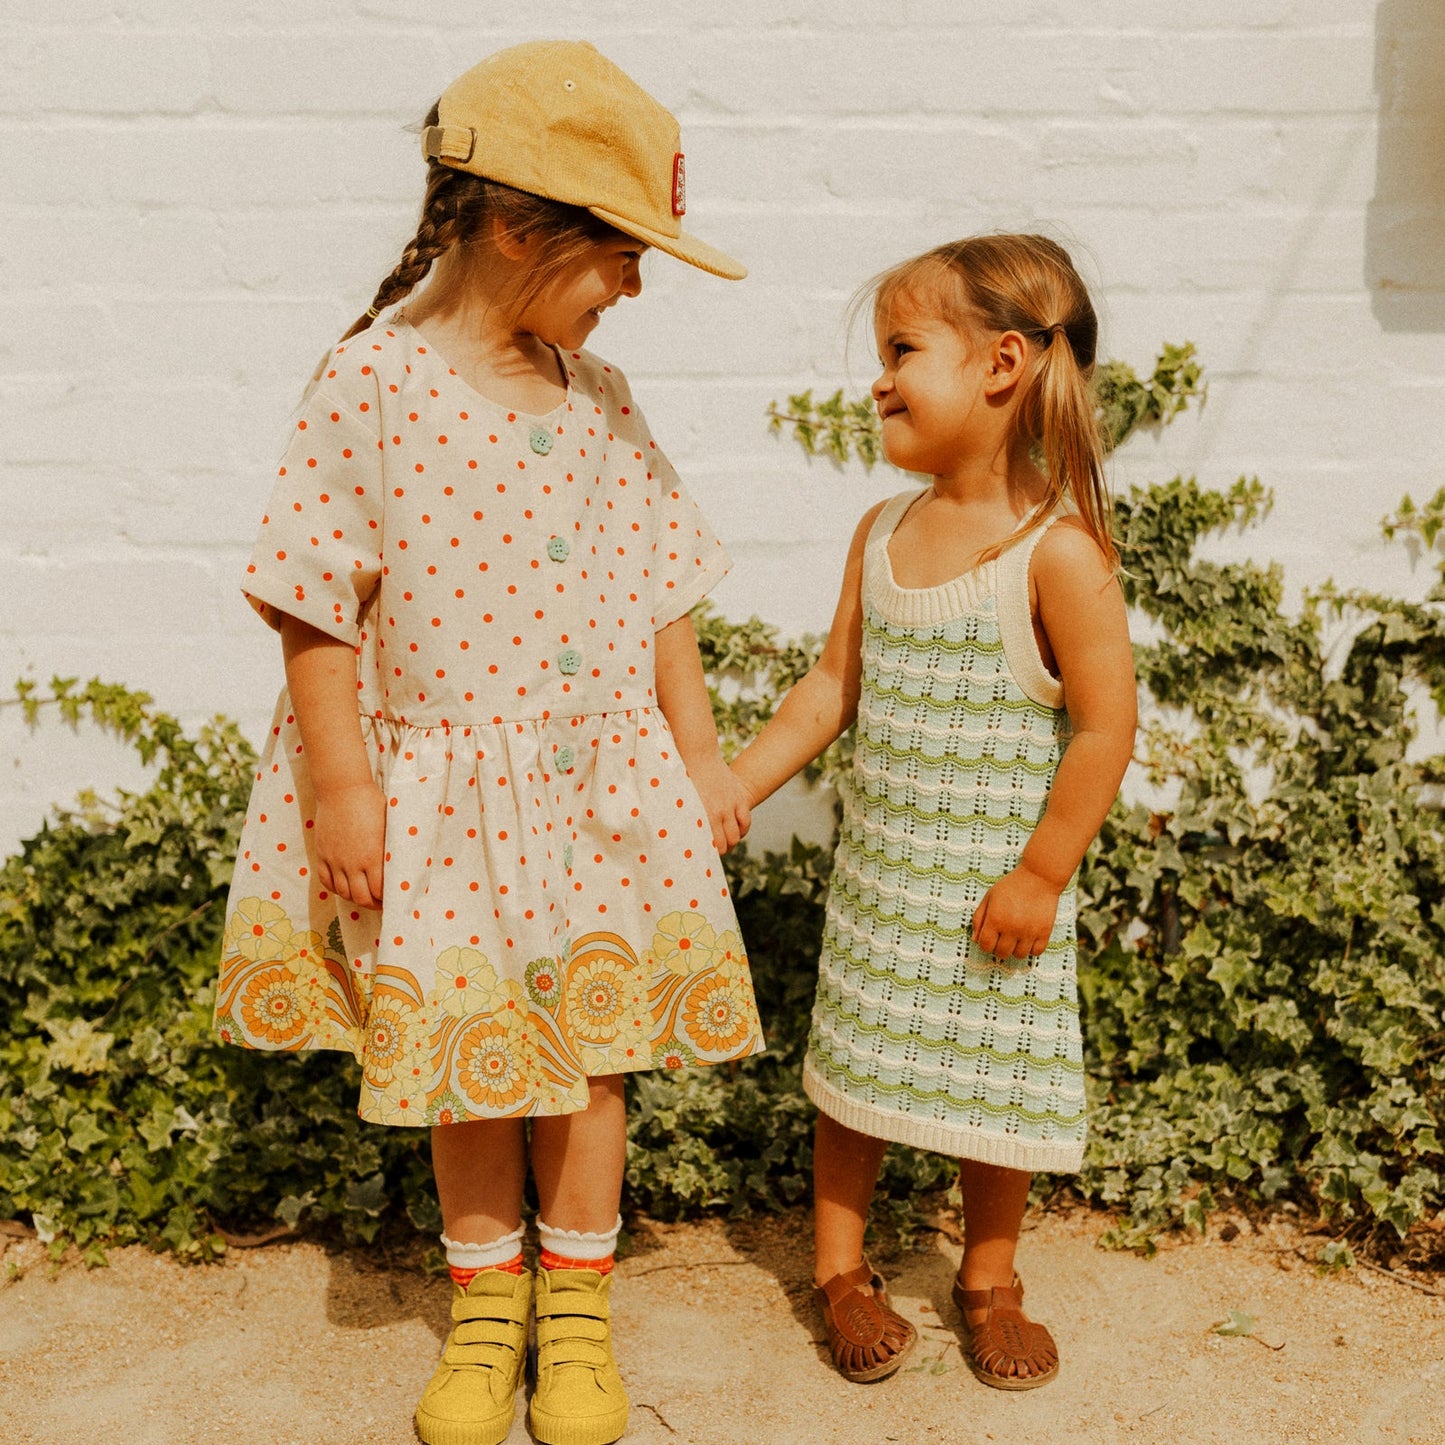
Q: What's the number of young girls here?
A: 2